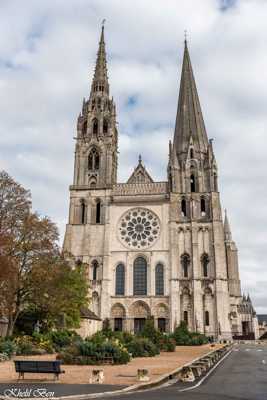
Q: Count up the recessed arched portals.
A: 3